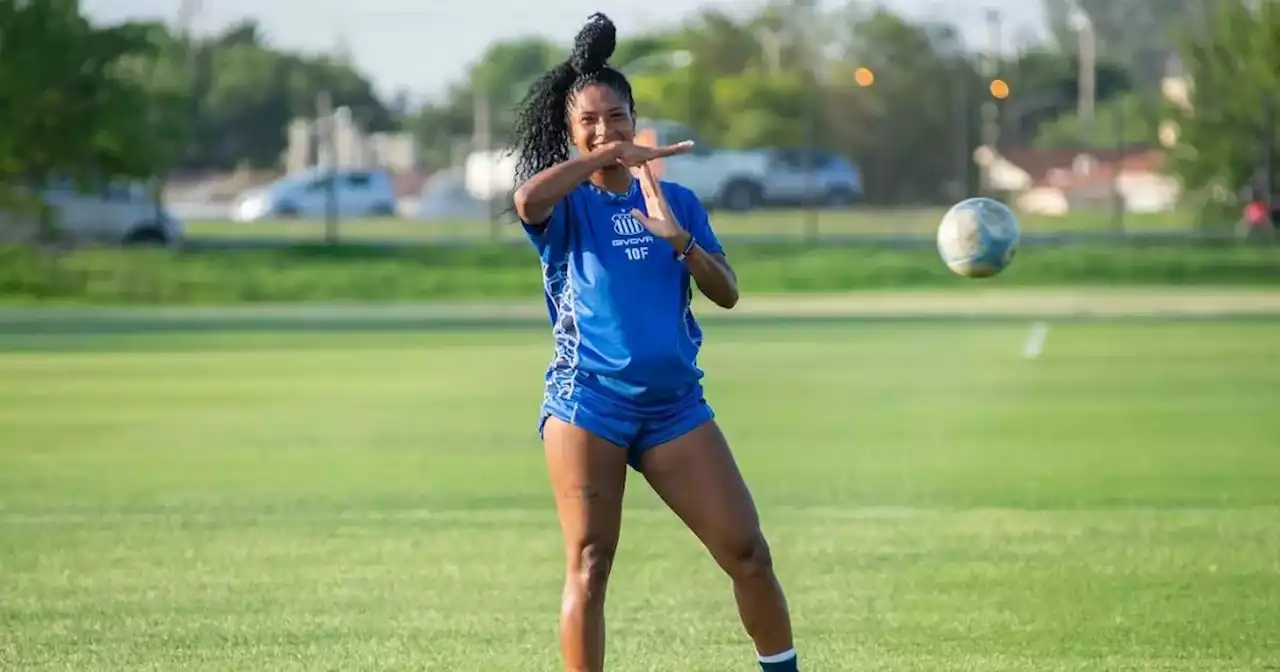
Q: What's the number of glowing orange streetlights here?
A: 2